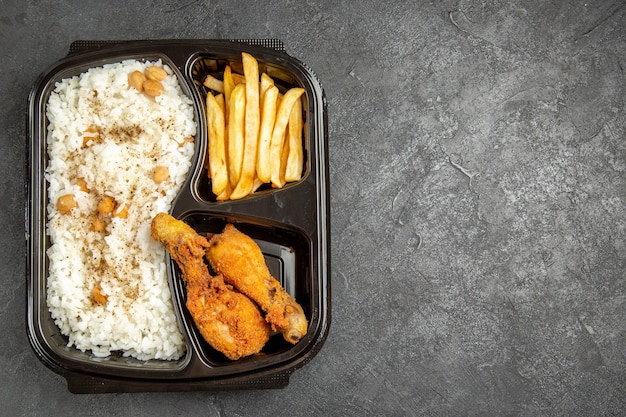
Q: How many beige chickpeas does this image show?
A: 11